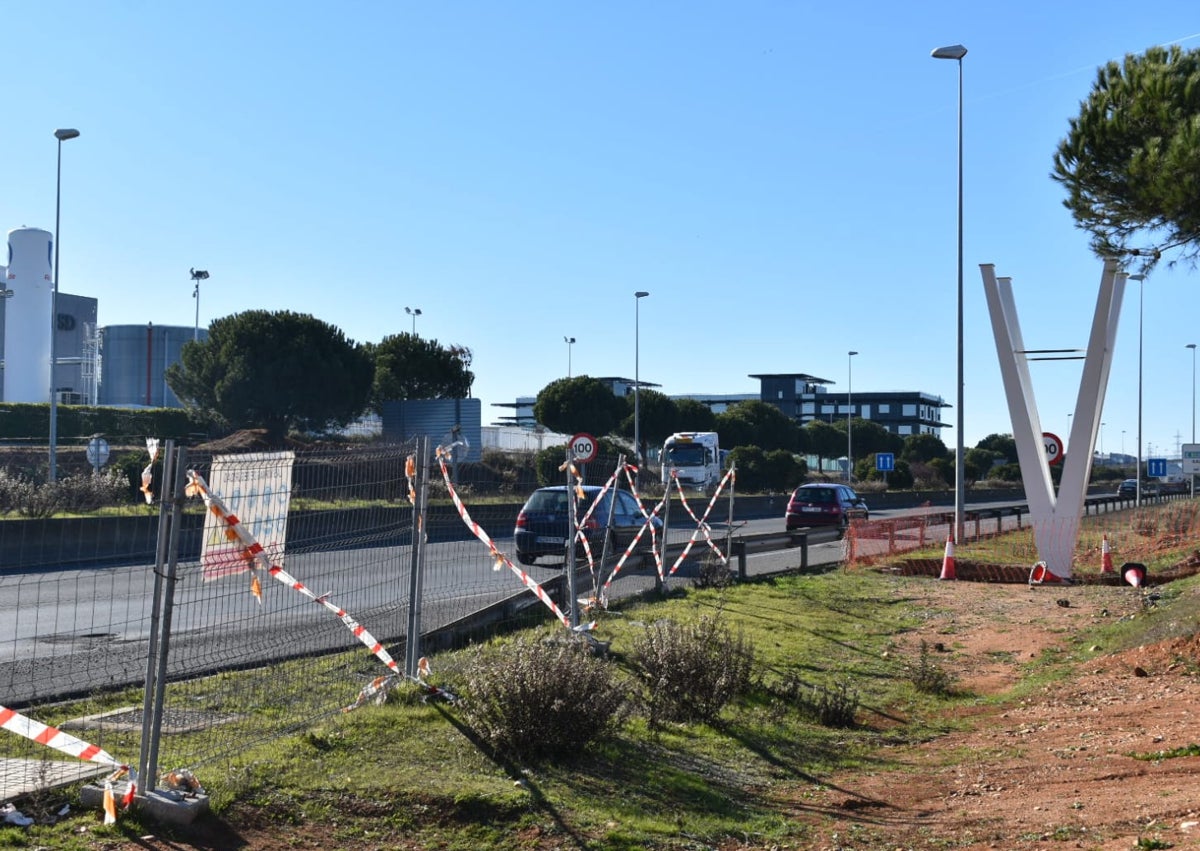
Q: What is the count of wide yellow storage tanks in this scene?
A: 0